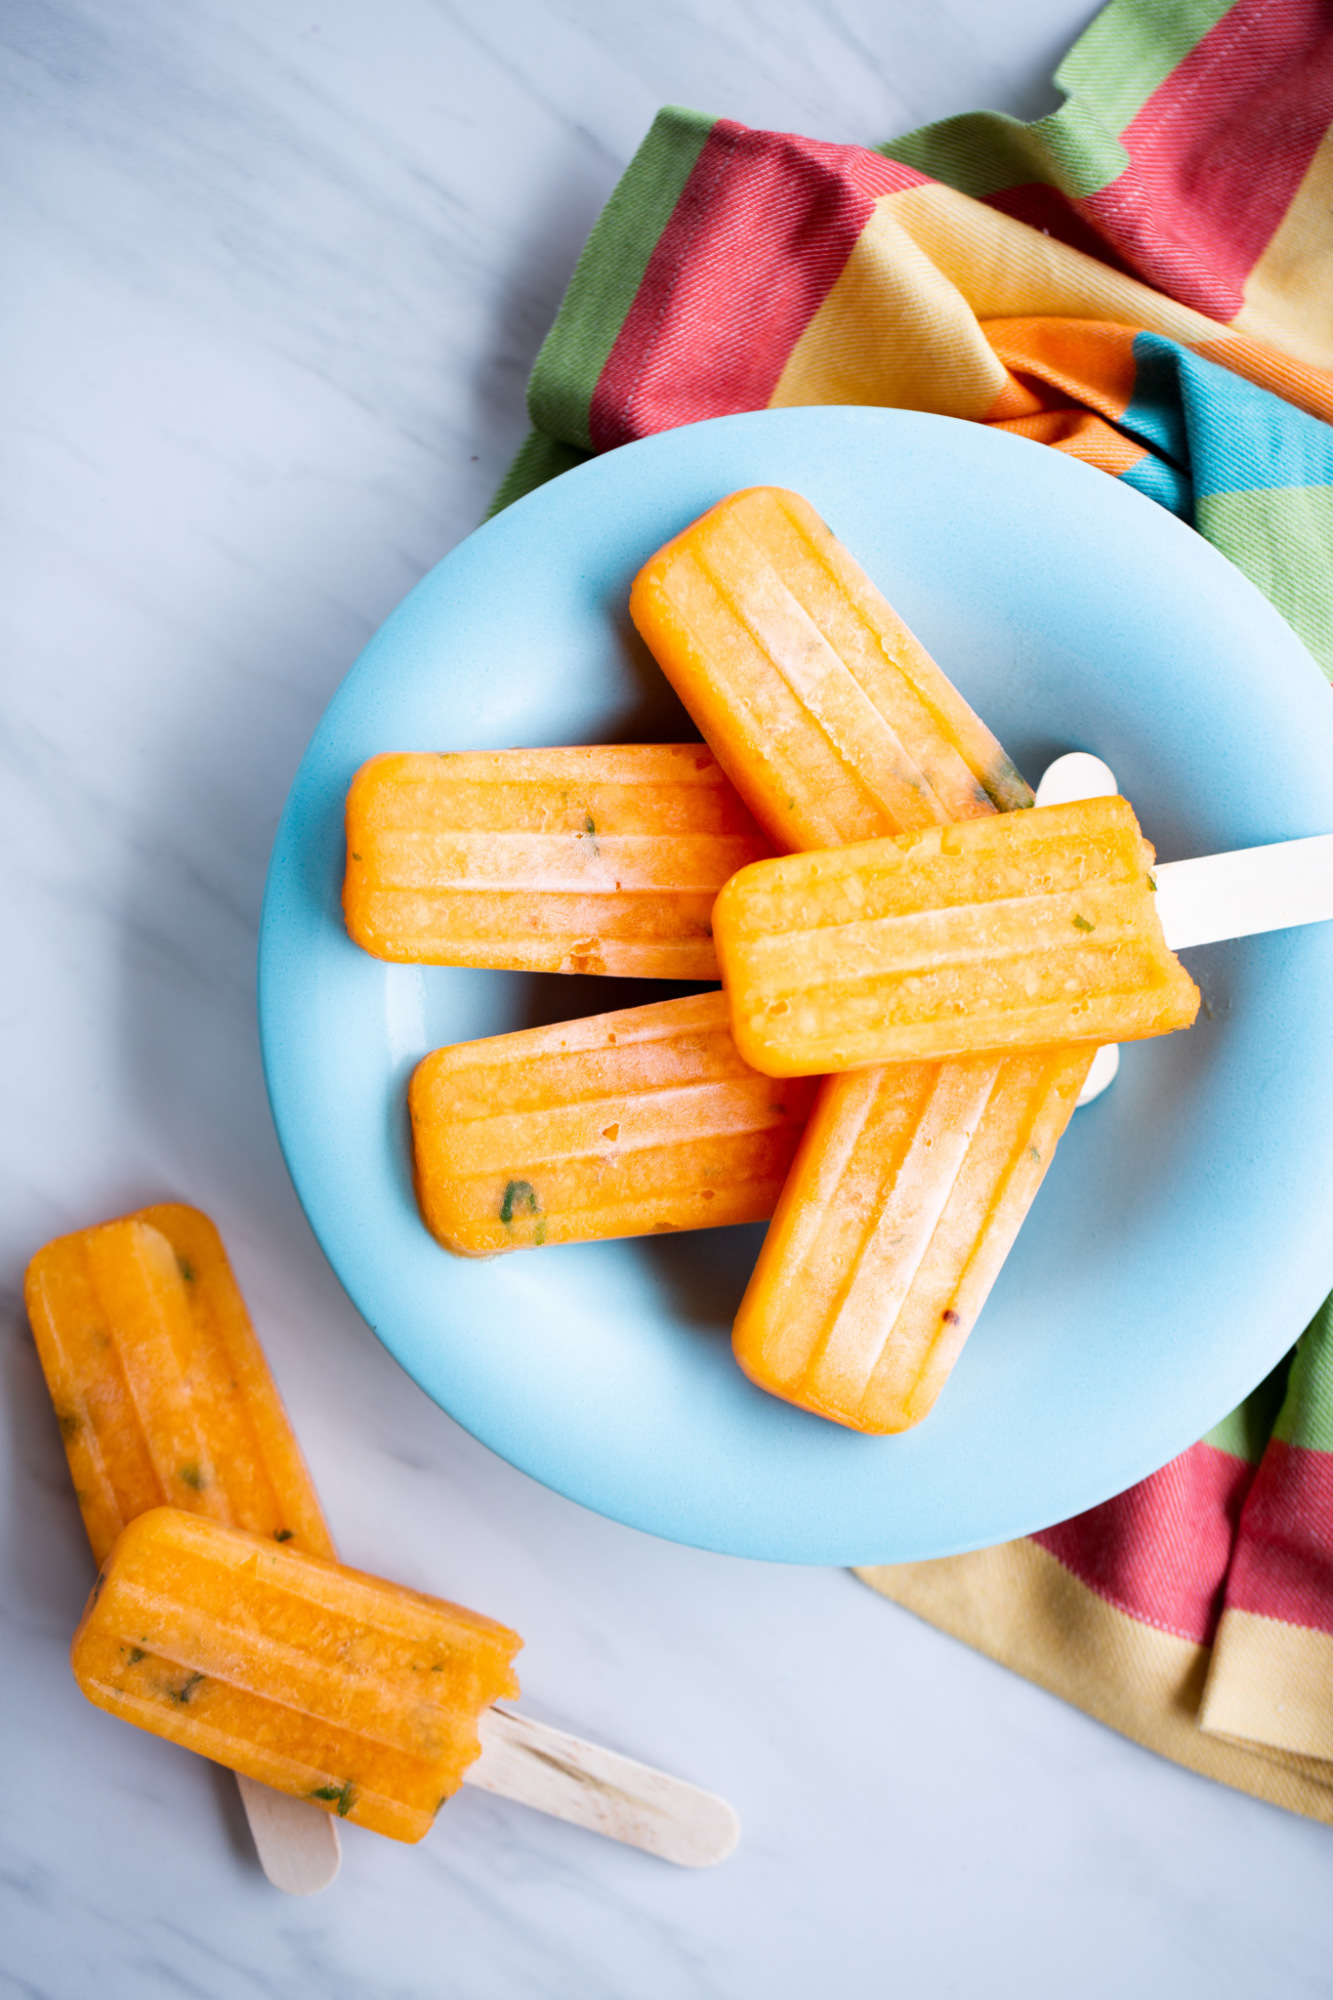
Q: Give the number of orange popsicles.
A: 7